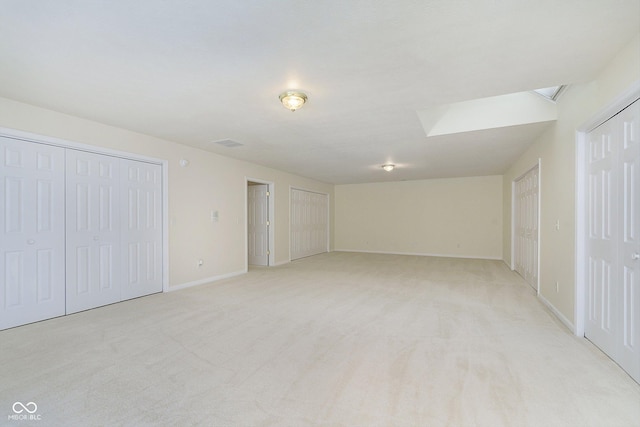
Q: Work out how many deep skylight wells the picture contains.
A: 1